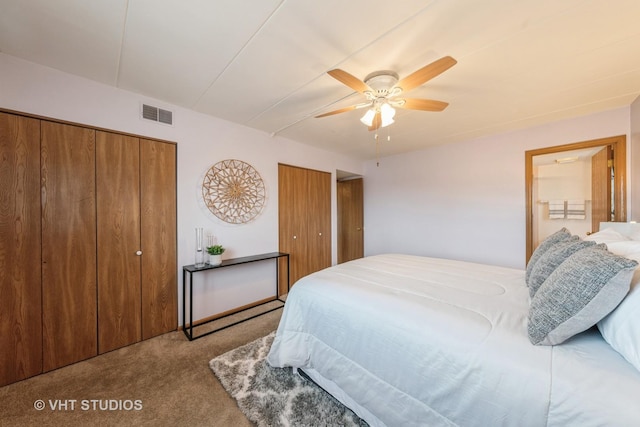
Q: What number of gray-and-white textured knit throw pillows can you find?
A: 3